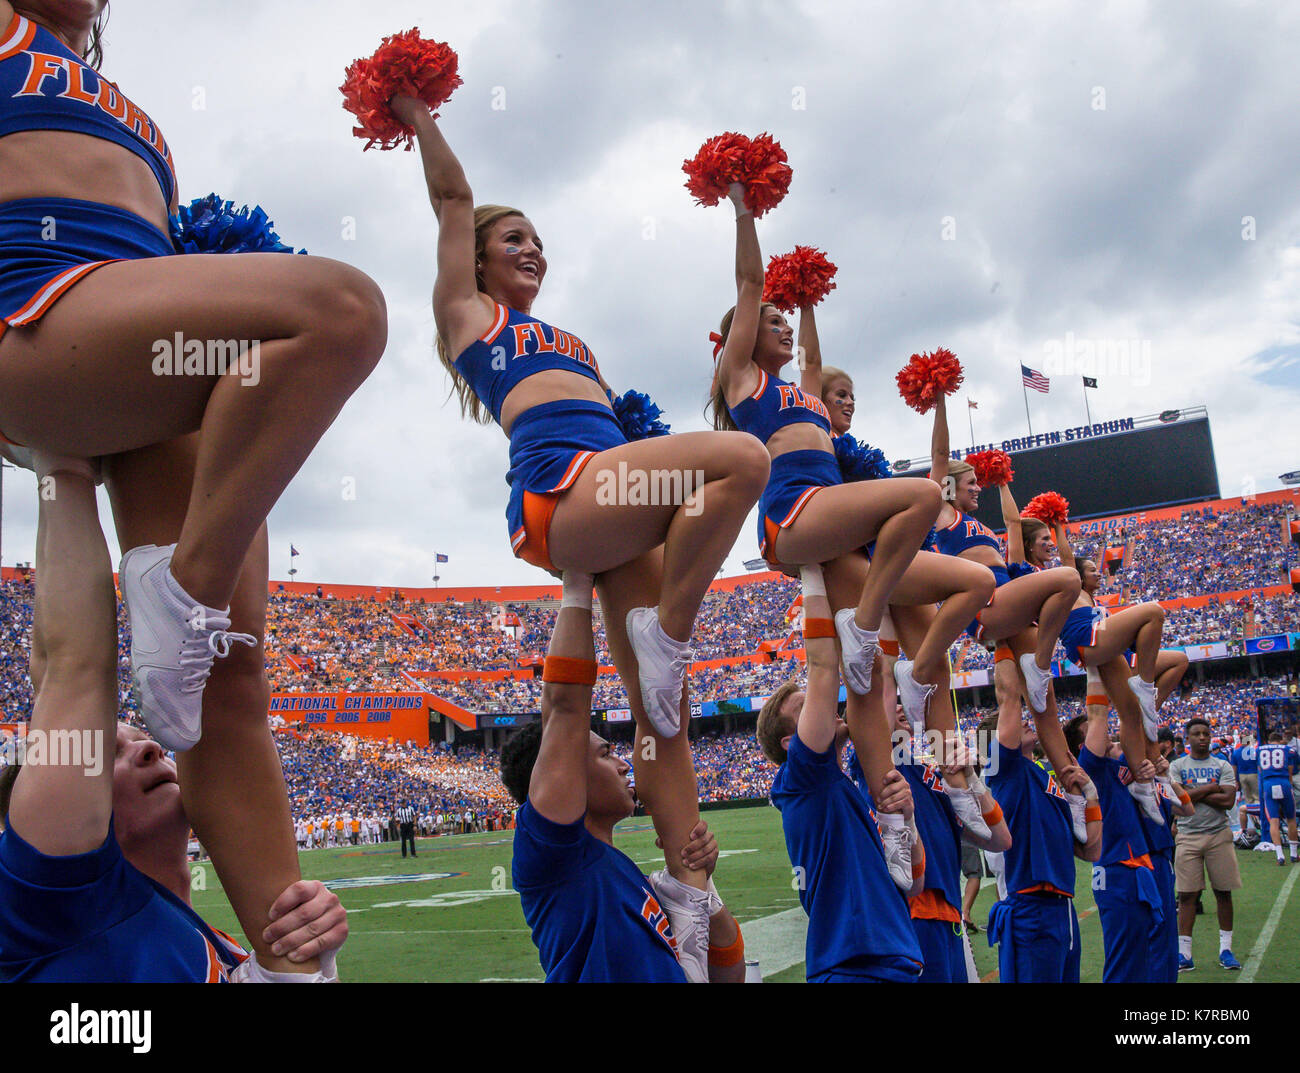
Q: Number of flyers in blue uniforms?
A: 7